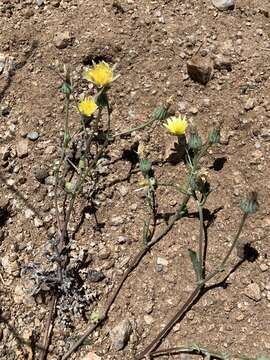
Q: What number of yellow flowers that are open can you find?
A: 3